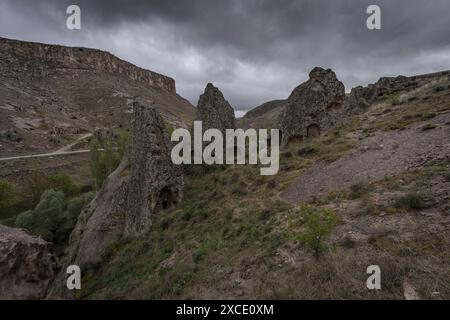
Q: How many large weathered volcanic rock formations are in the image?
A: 3